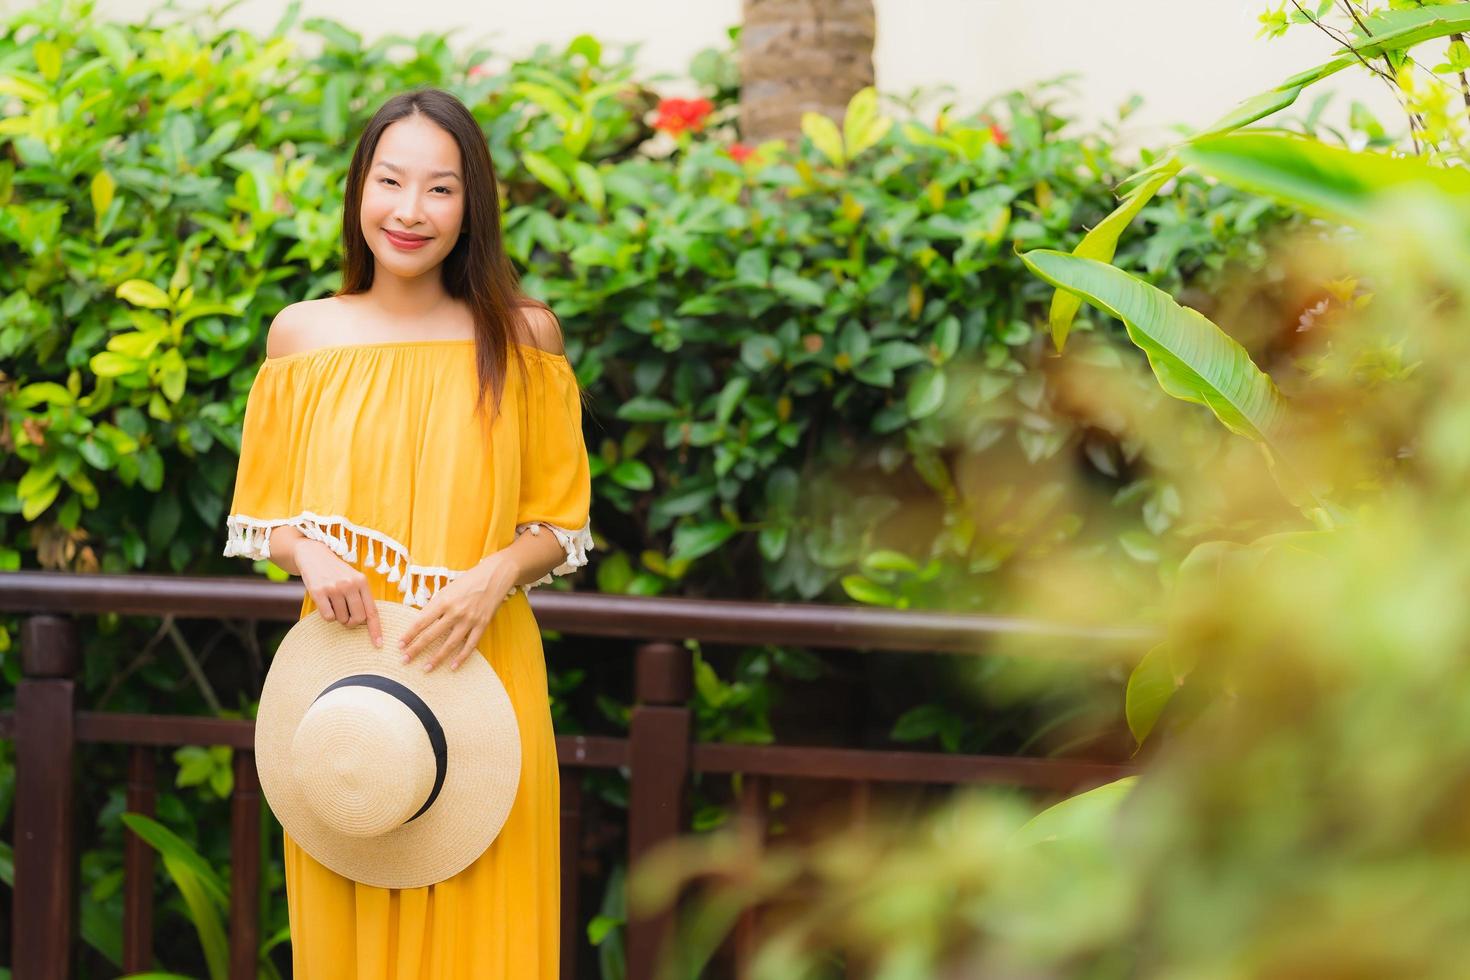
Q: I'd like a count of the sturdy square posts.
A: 2